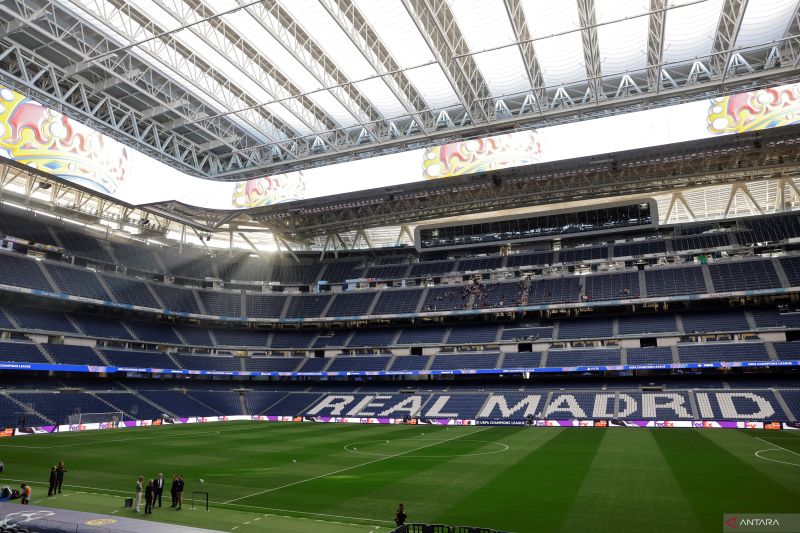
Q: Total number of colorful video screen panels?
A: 4